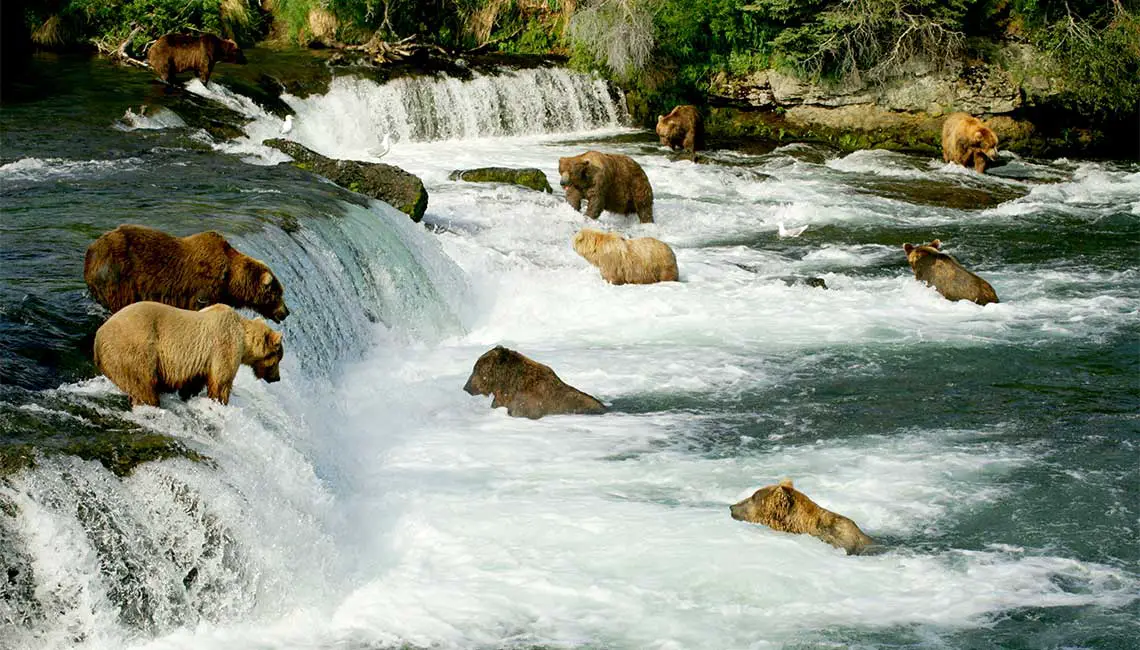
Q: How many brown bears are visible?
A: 10